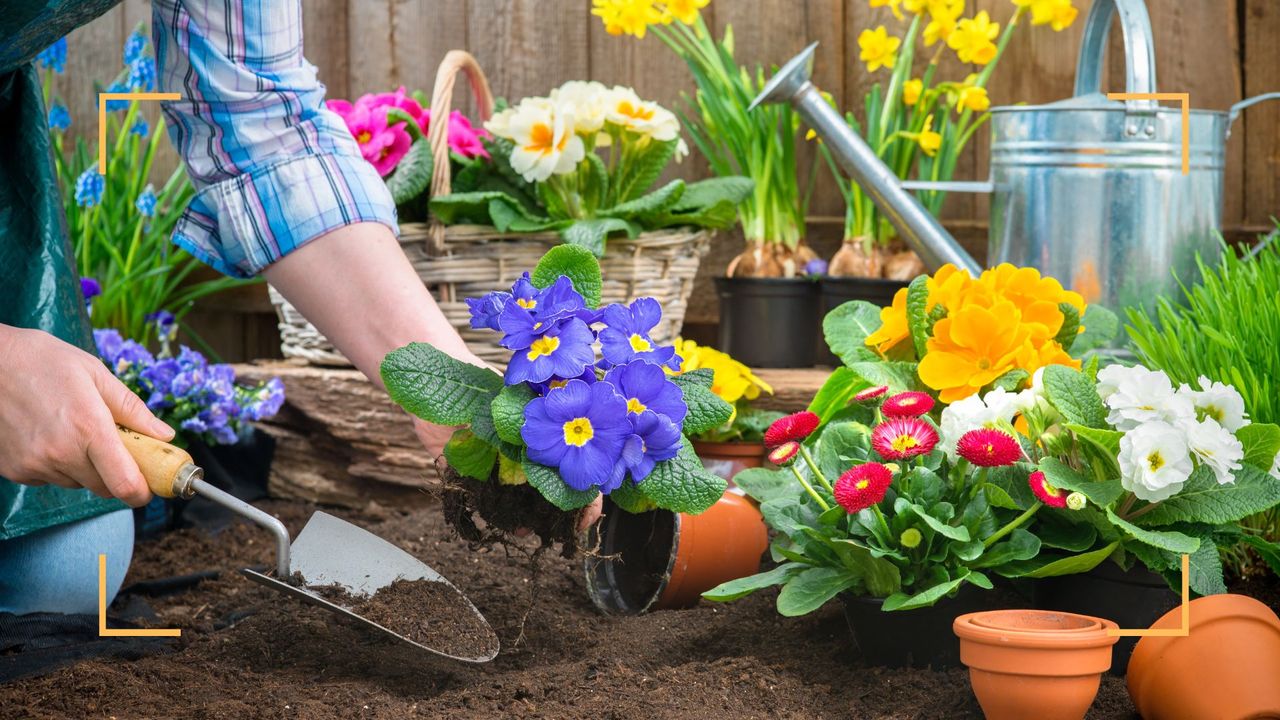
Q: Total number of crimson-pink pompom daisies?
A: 8